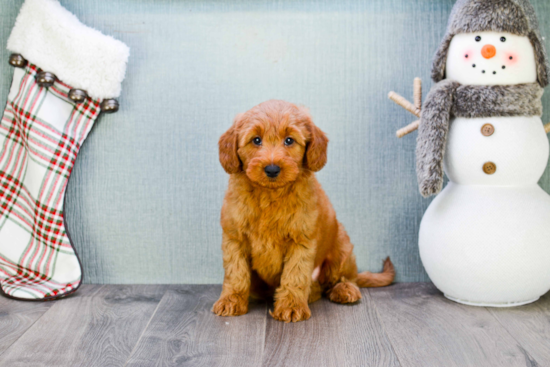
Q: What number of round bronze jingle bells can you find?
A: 4